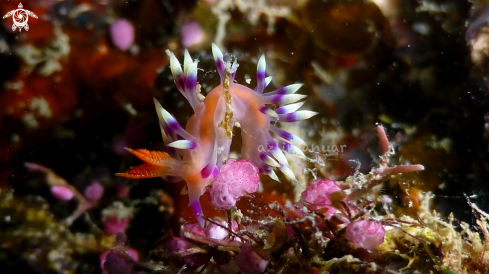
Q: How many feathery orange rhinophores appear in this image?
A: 2